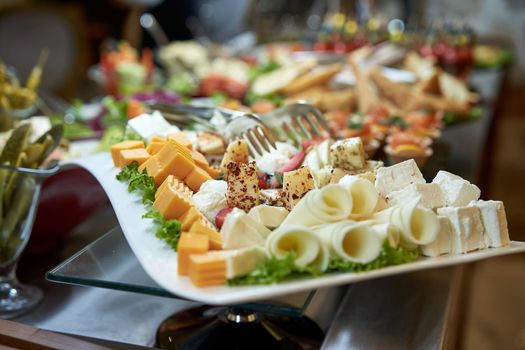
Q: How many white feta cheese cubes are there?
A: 6